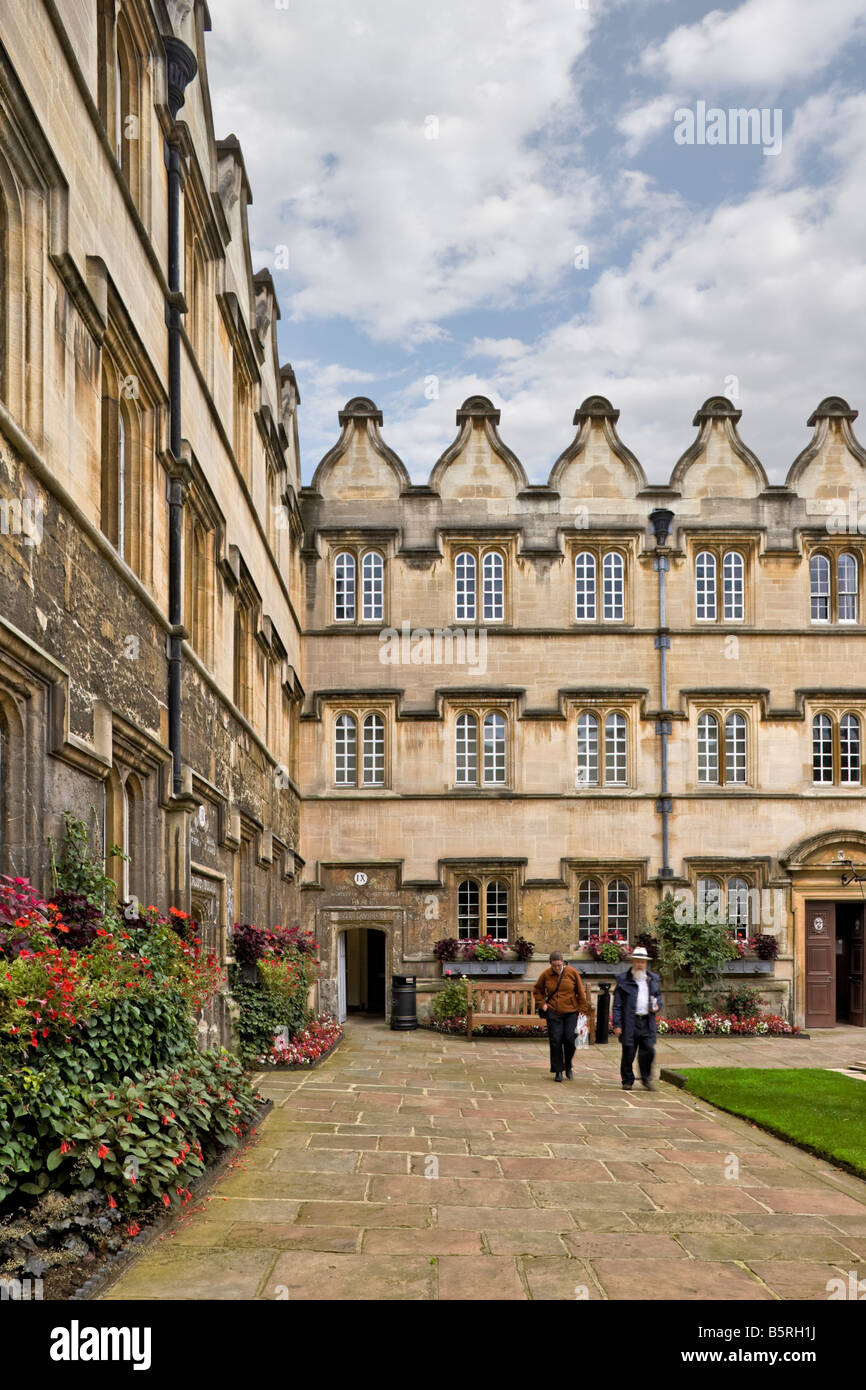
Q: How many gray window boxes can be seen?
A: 3